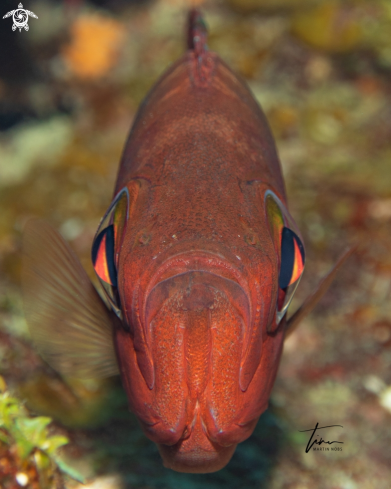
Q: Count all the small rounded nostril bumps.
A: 2